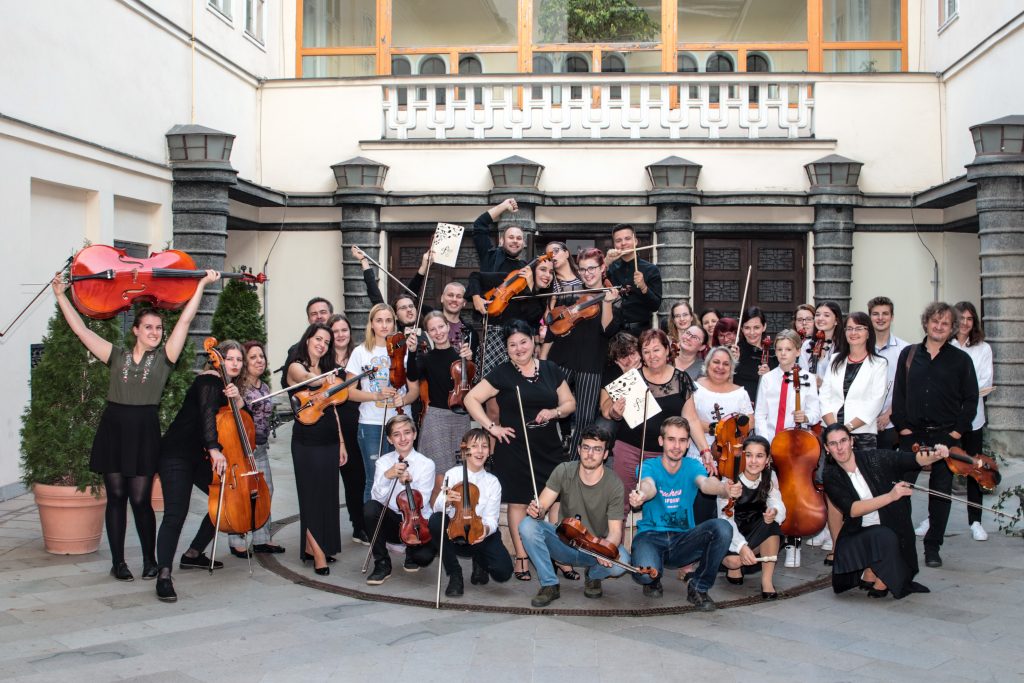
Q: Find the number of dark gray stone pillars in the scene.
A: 6